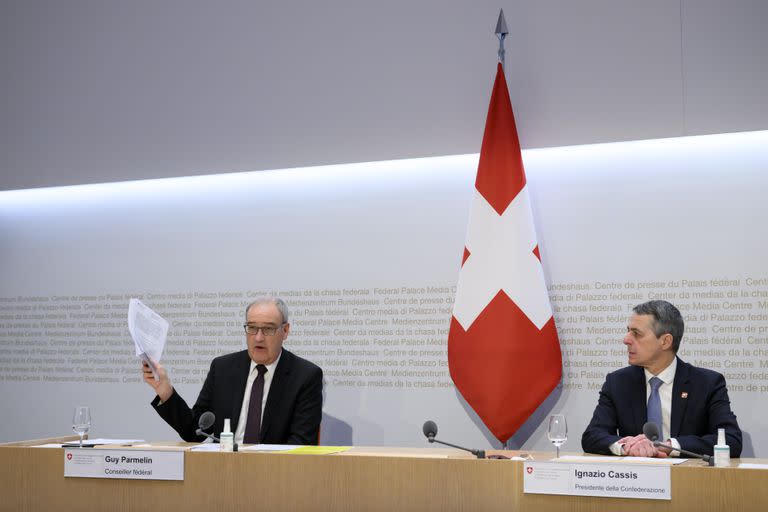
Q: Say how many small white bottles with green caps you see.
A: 2